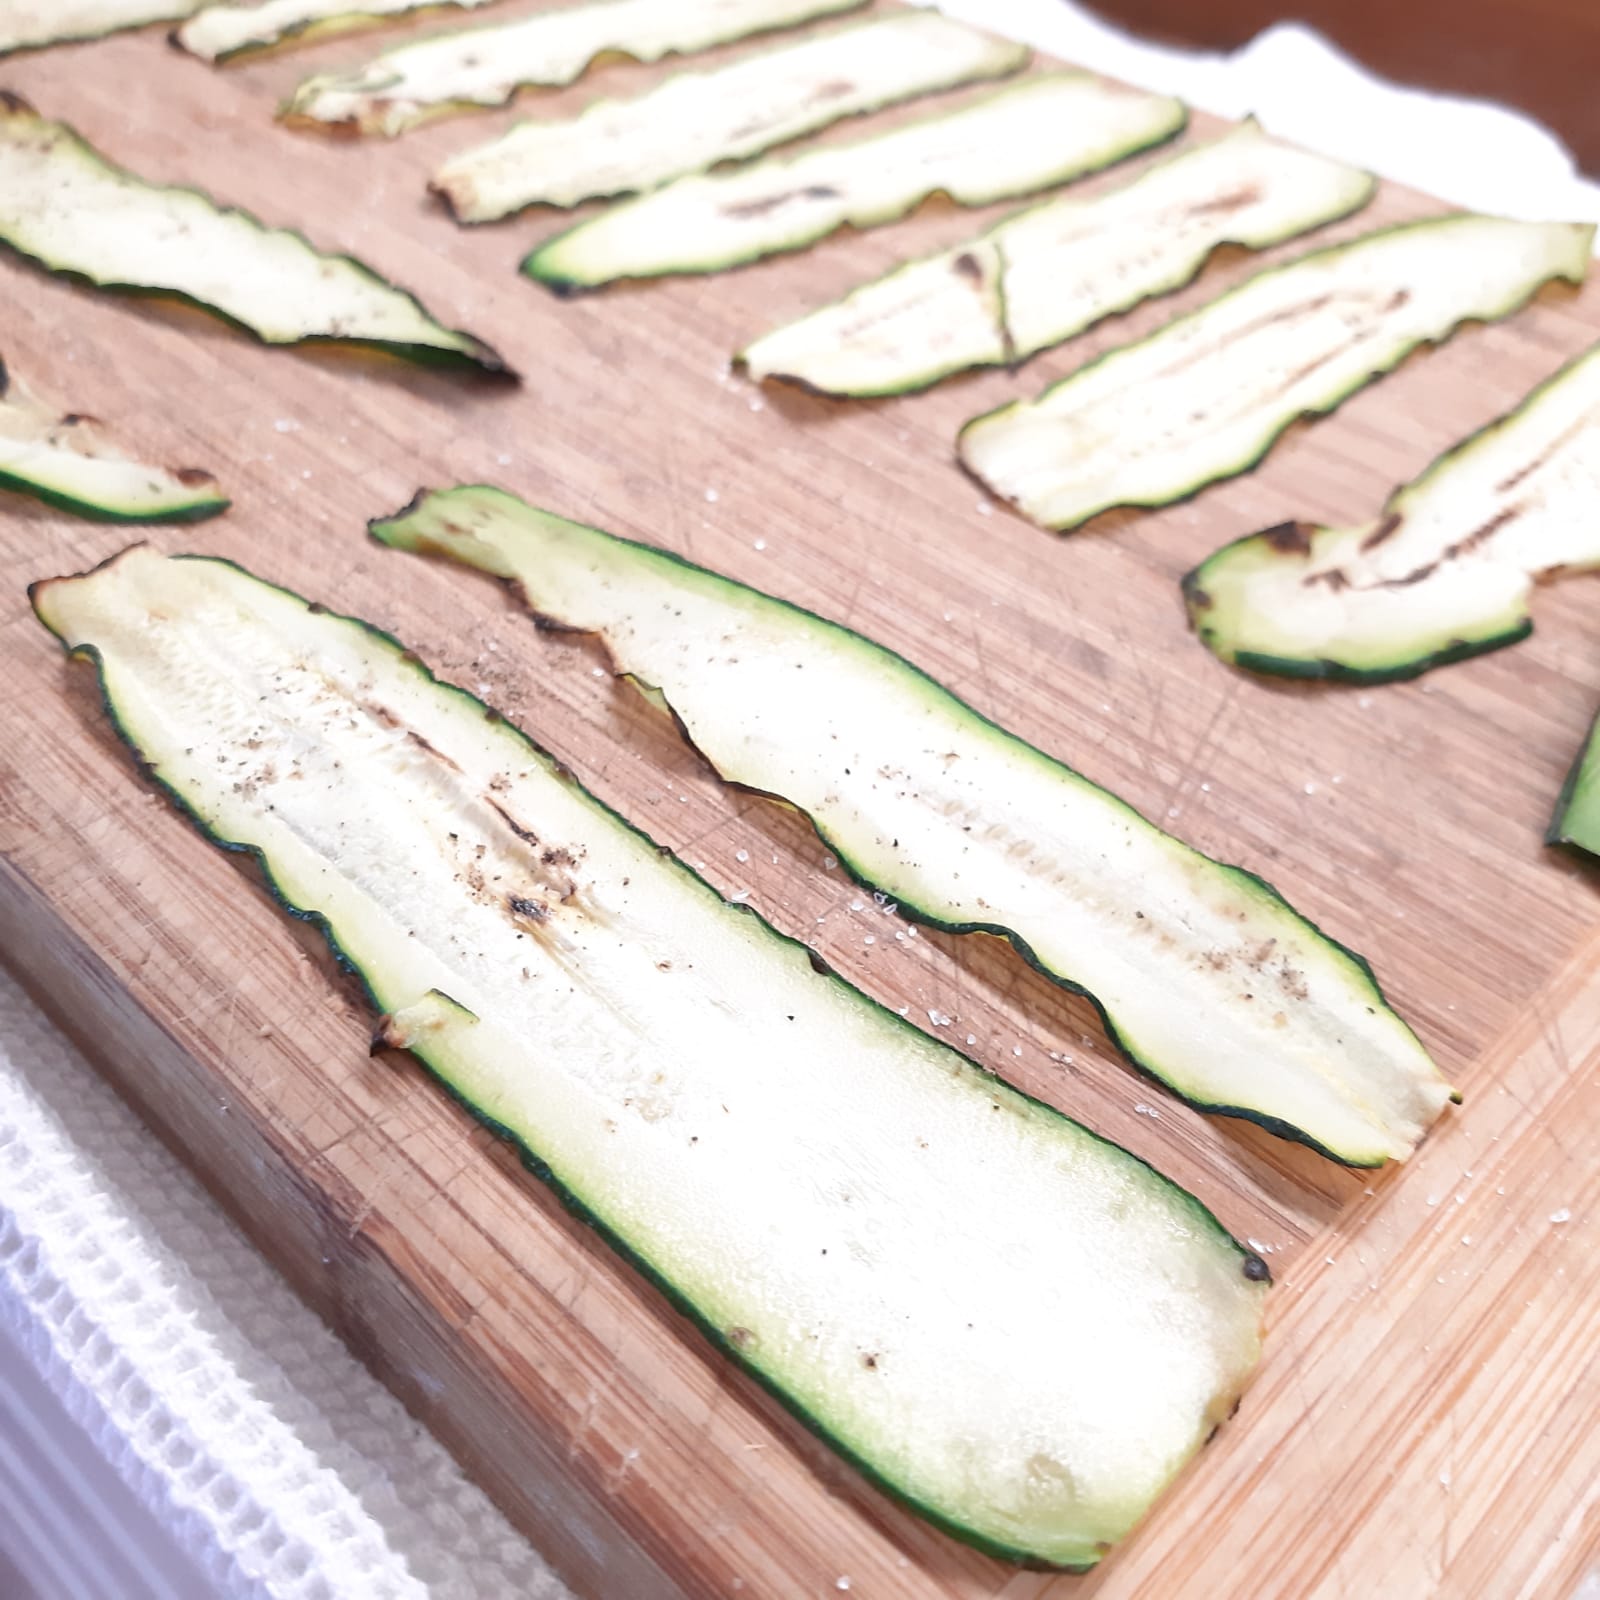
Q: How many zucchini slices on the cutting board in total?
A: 13